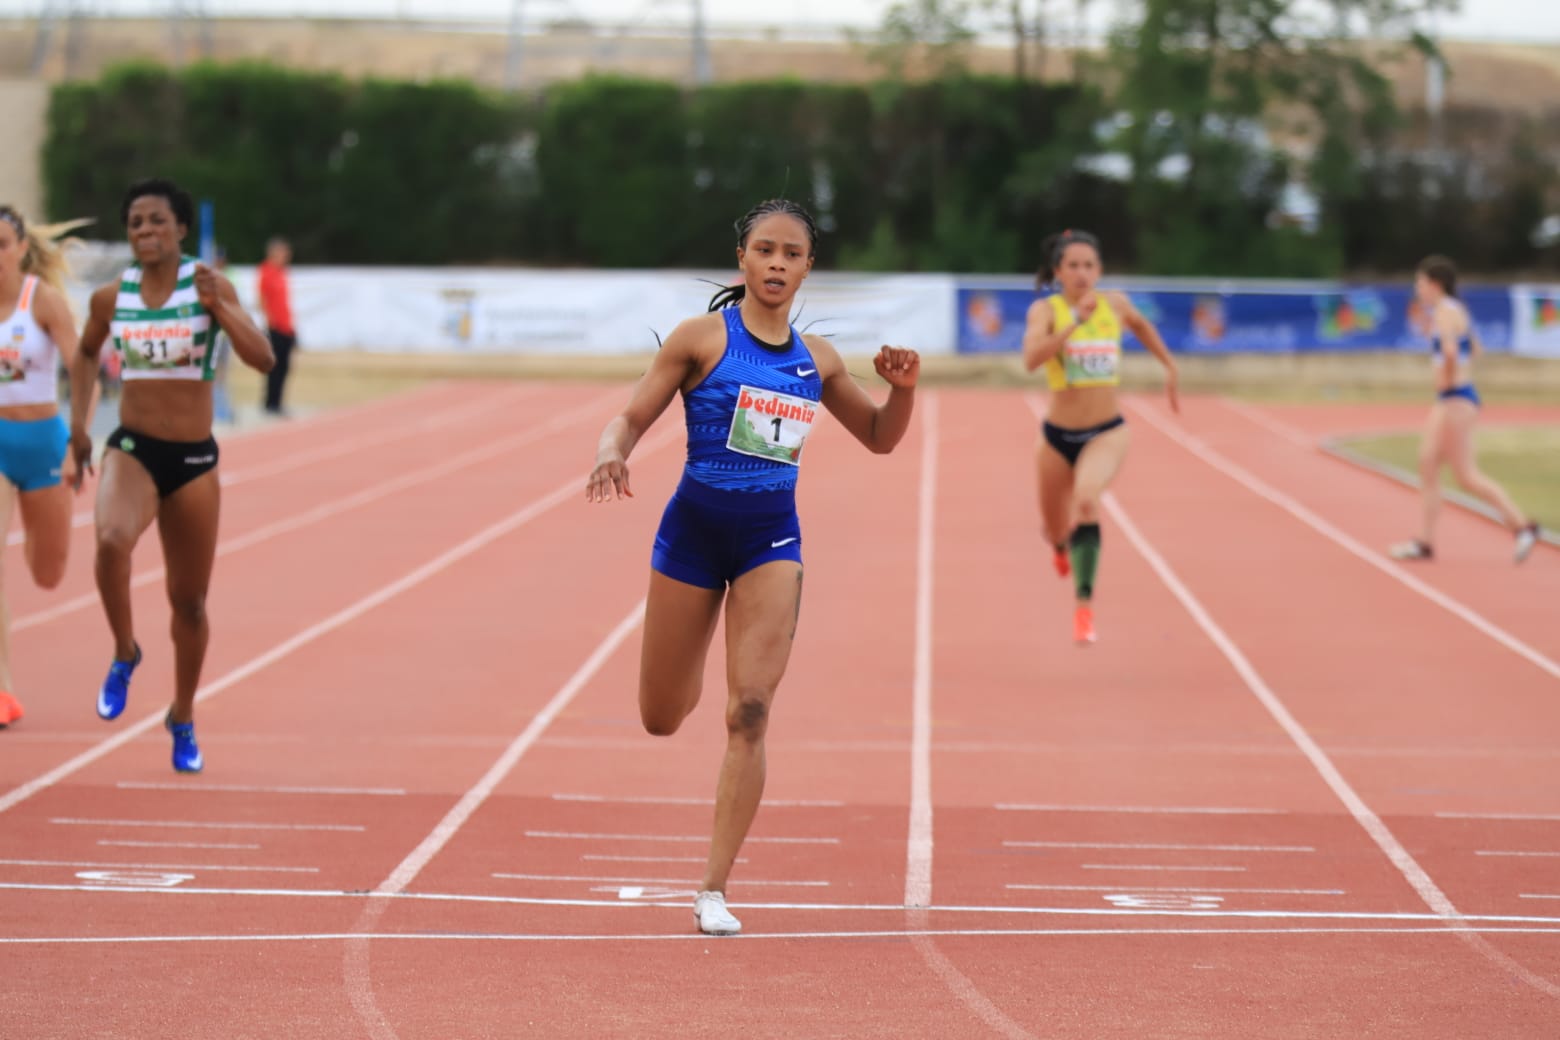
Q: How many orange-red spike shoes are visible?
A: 3